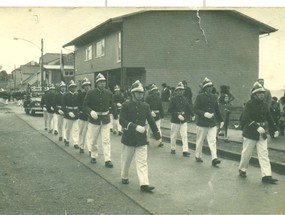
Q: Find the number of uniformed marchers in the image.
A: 12